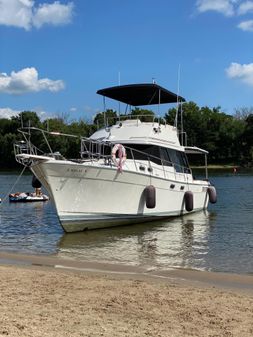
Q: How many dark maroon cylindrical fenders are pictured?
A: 3